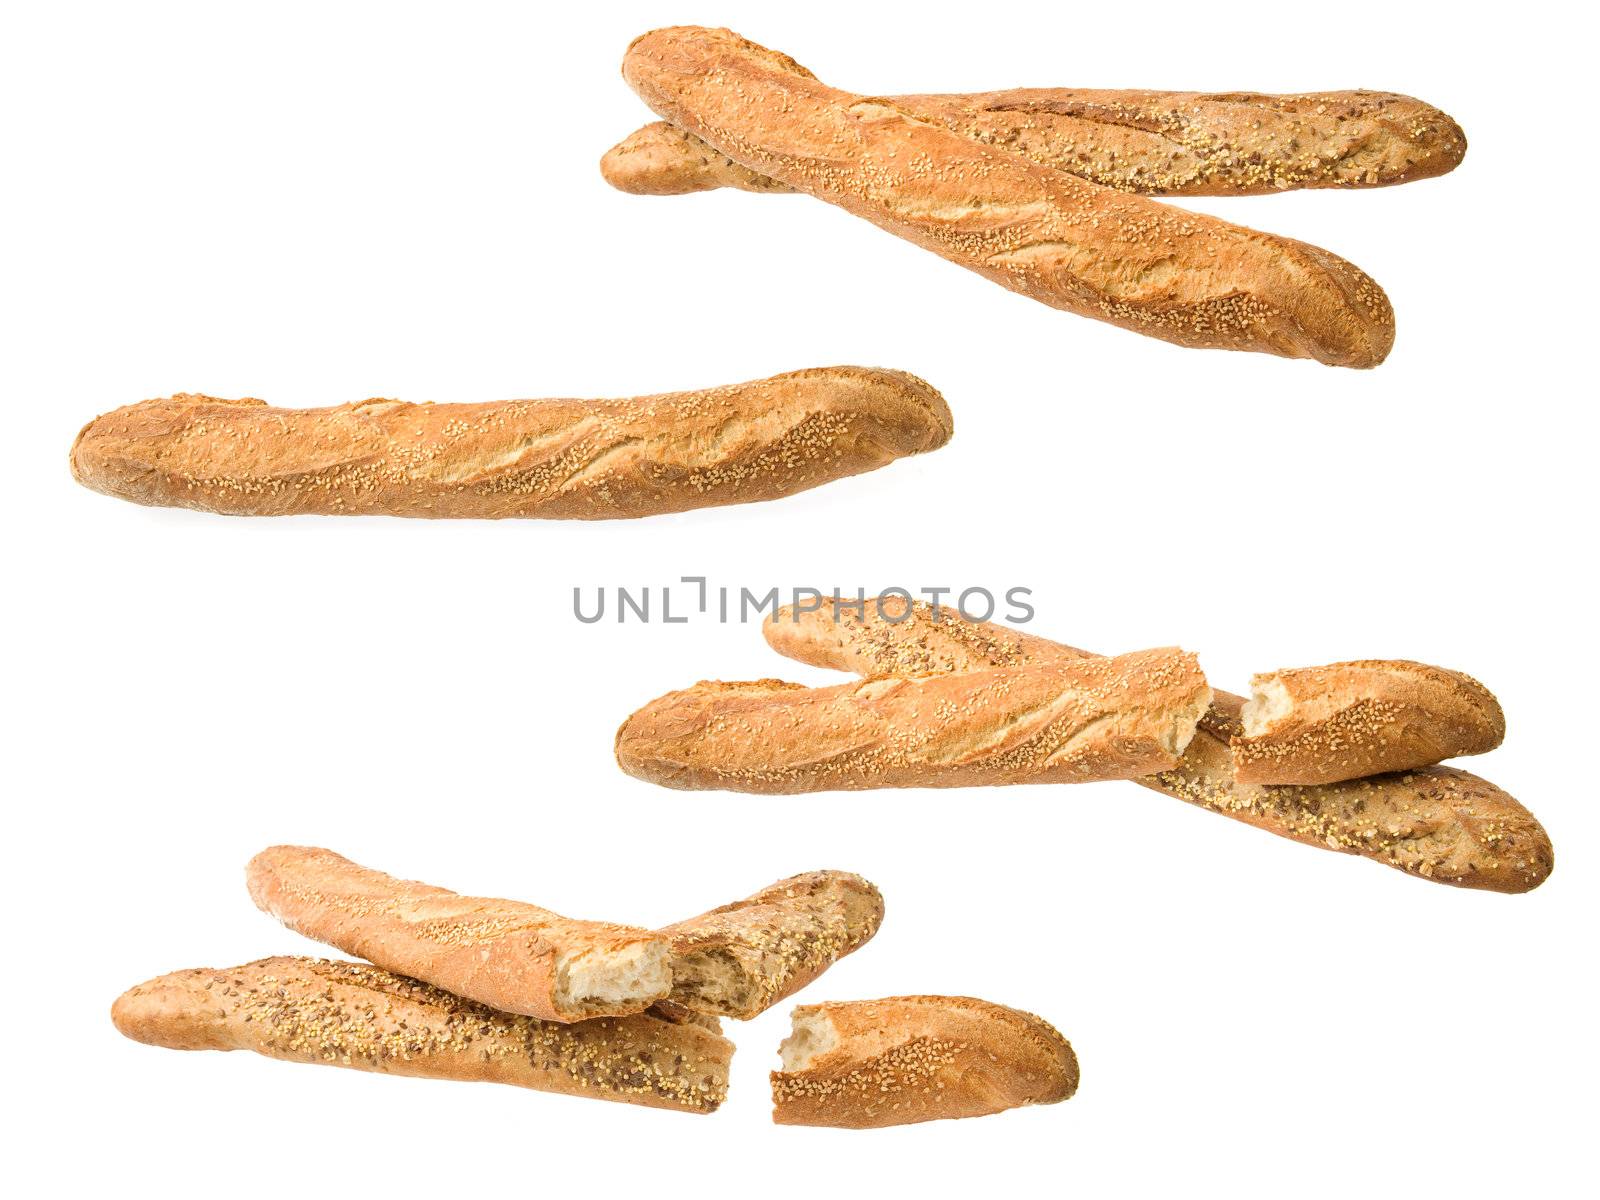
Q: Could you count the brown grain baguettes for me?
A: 3